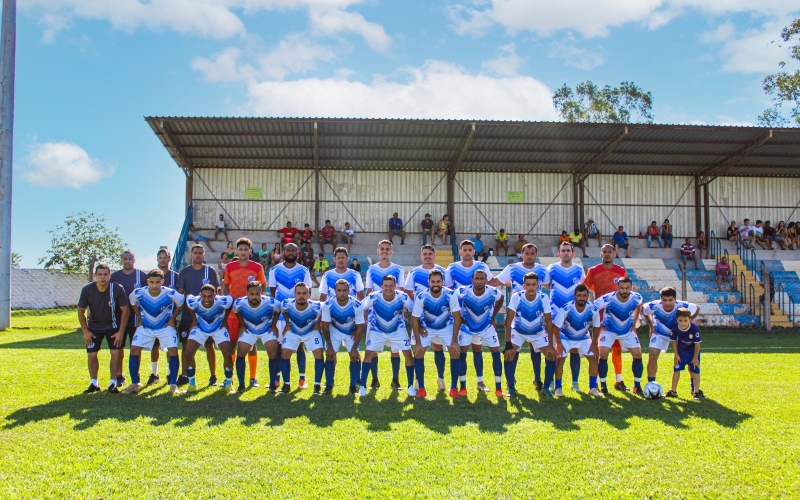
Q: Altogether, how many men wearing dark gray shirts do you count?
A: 4